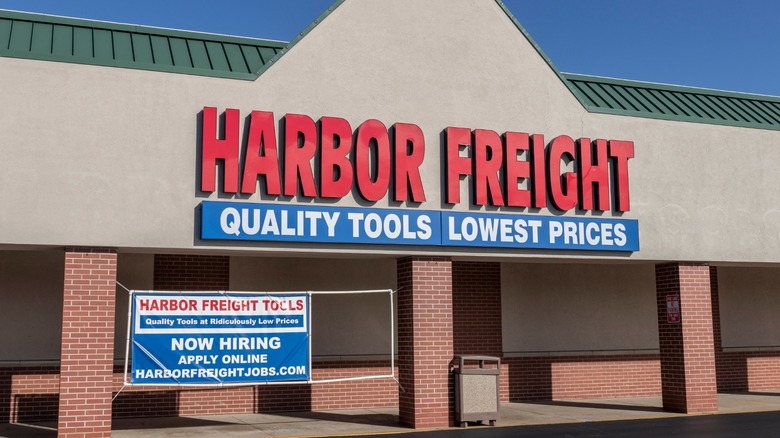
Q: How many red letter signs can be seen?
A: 2